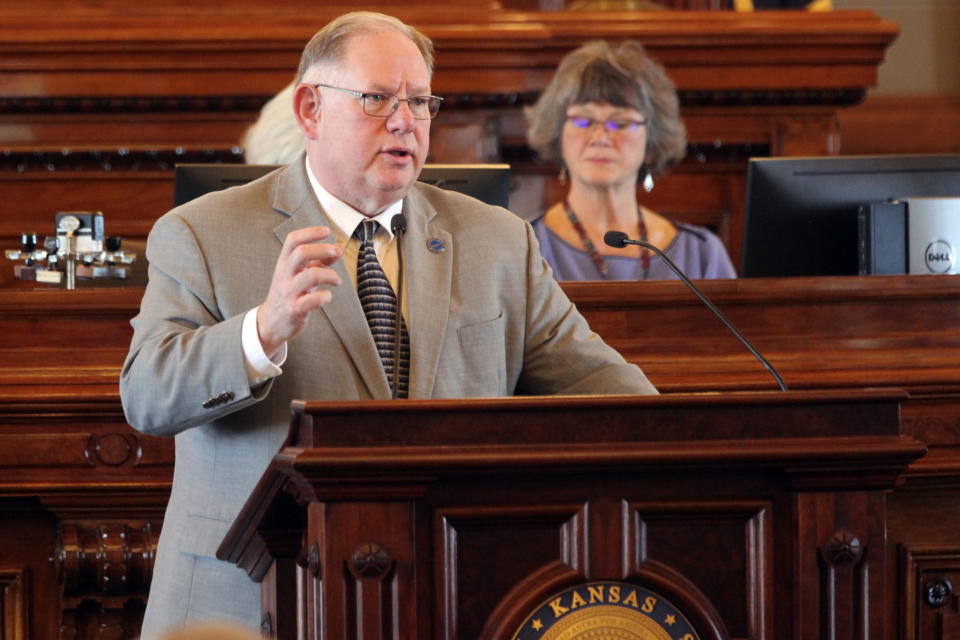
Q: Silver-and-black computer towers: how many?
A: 1